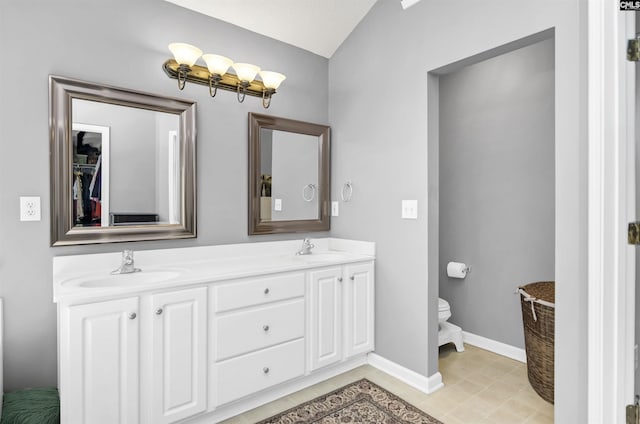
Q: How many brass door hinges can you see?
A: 3